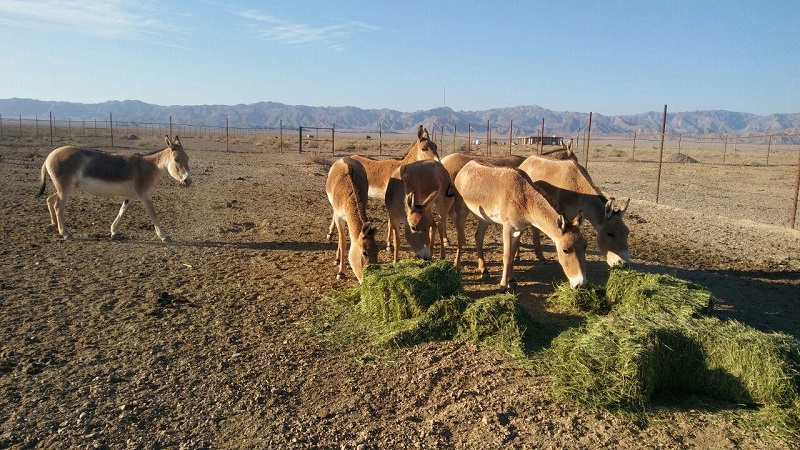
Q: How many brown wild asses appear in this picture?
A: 7